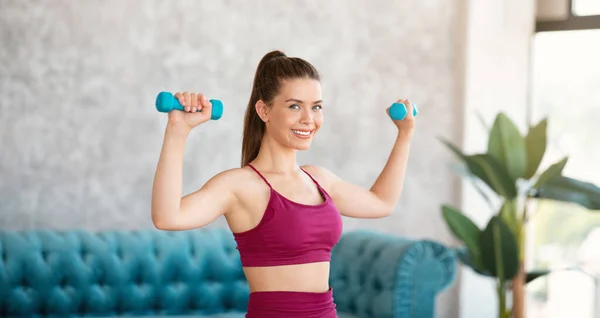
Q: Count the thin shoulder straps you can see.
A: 2